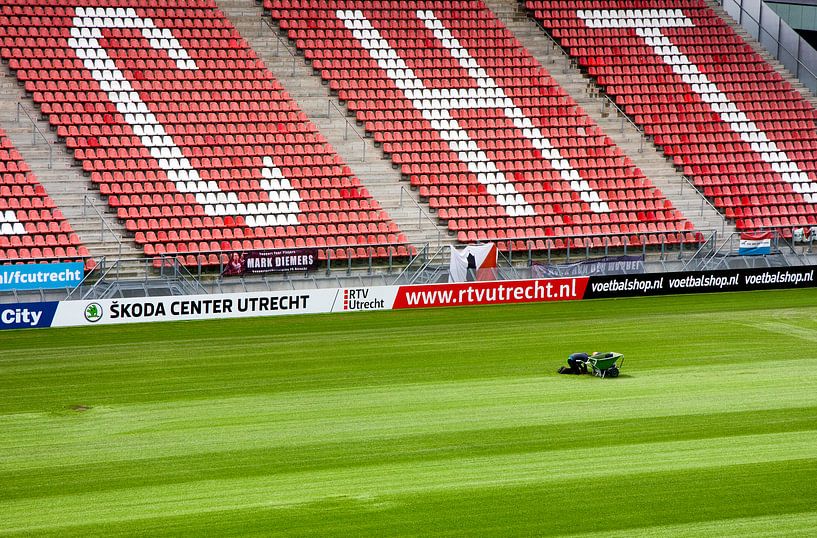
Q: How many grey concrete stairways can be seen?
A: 4